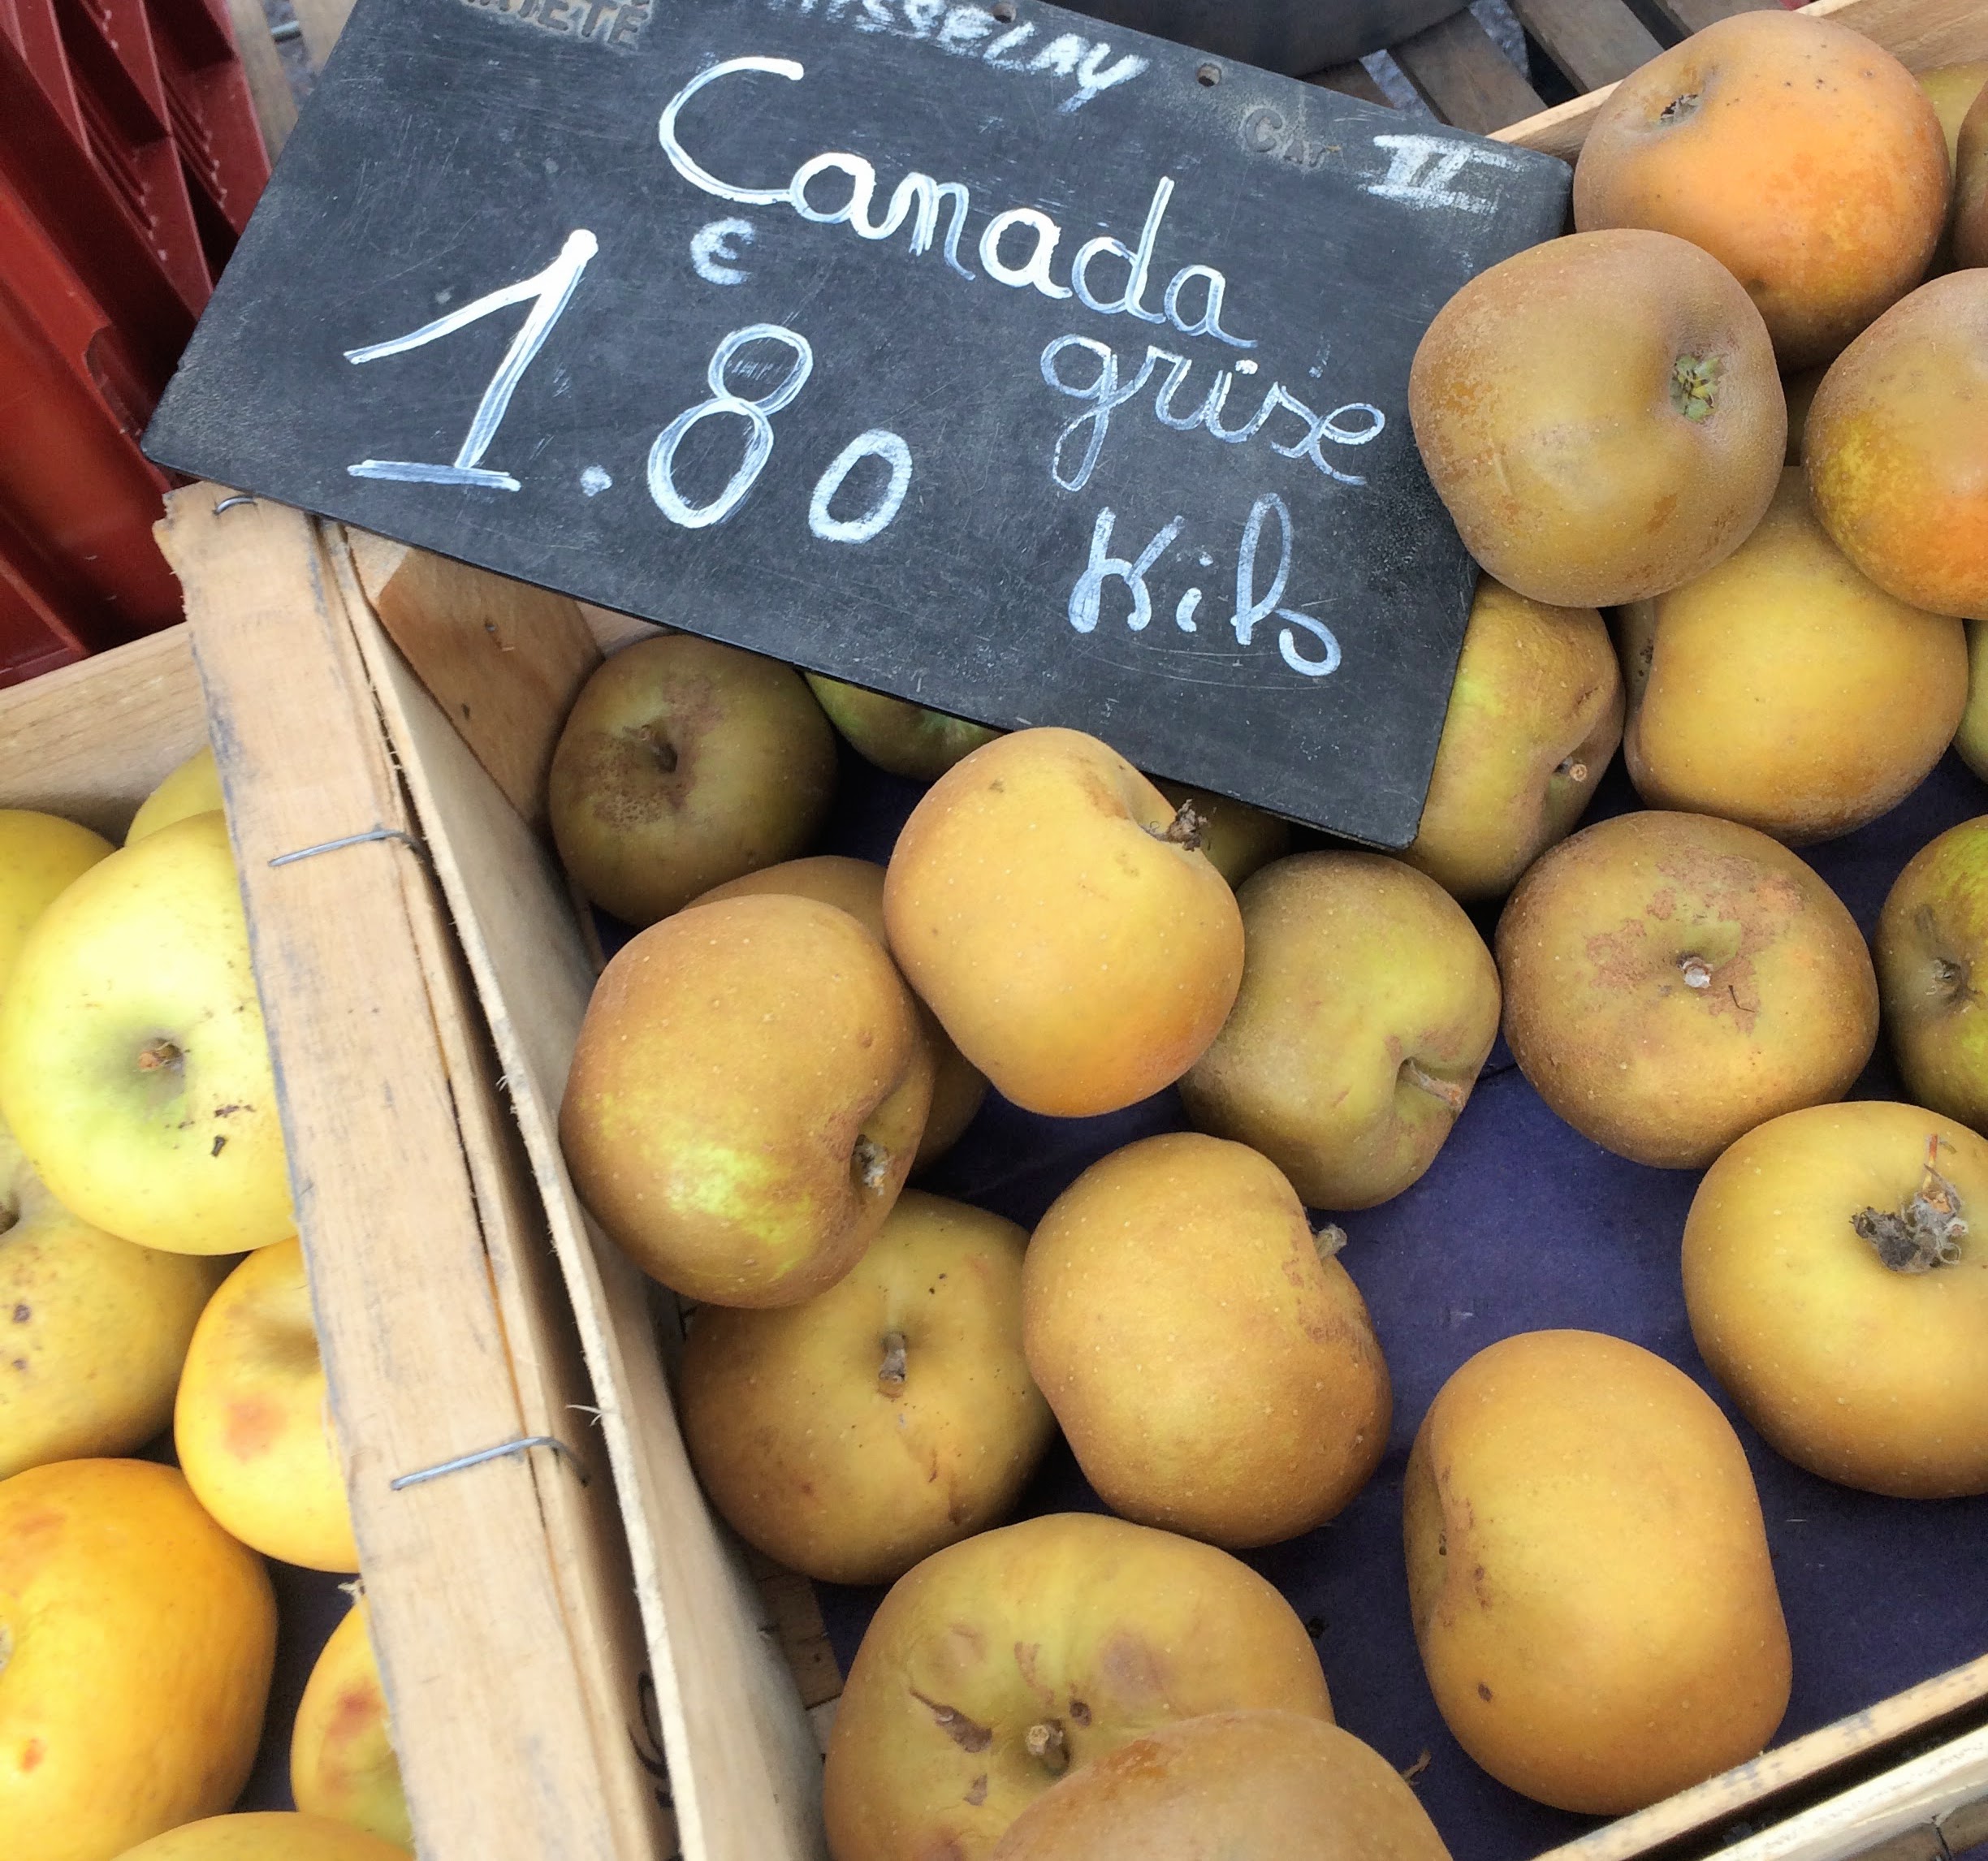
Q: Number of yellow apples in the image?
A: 8